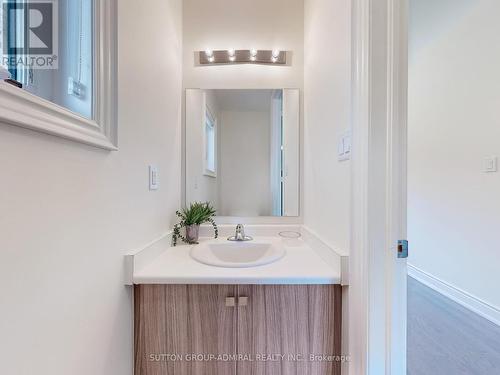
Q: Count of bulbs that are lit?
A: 4